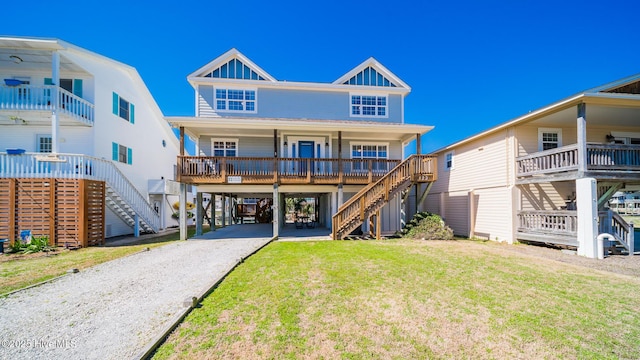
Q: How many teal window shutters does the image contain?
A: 6